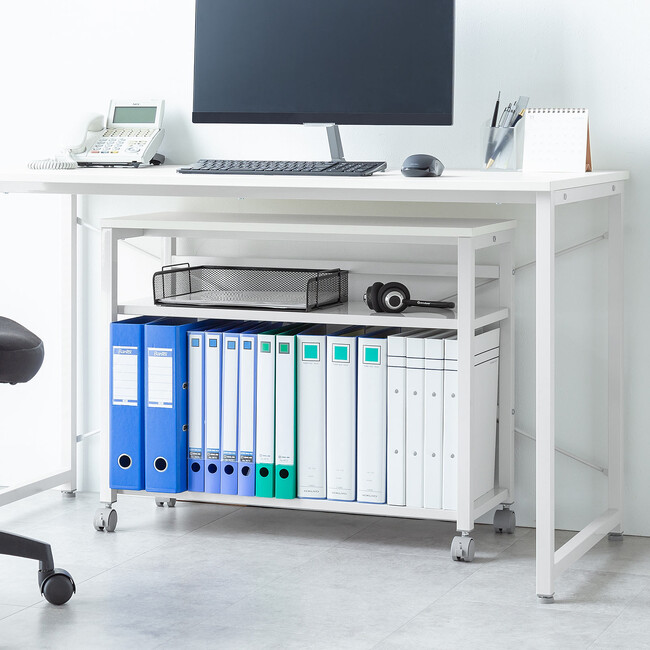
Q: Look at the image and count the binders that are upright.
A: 15